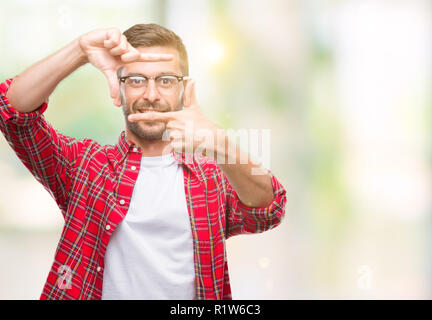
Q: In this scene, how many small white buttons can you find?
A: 5